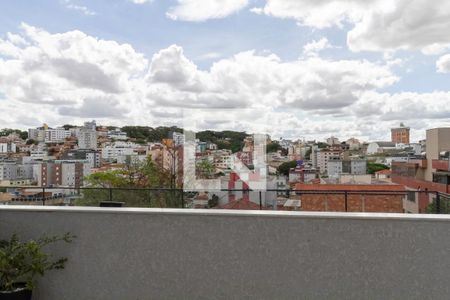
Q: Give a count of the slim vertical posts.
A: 6